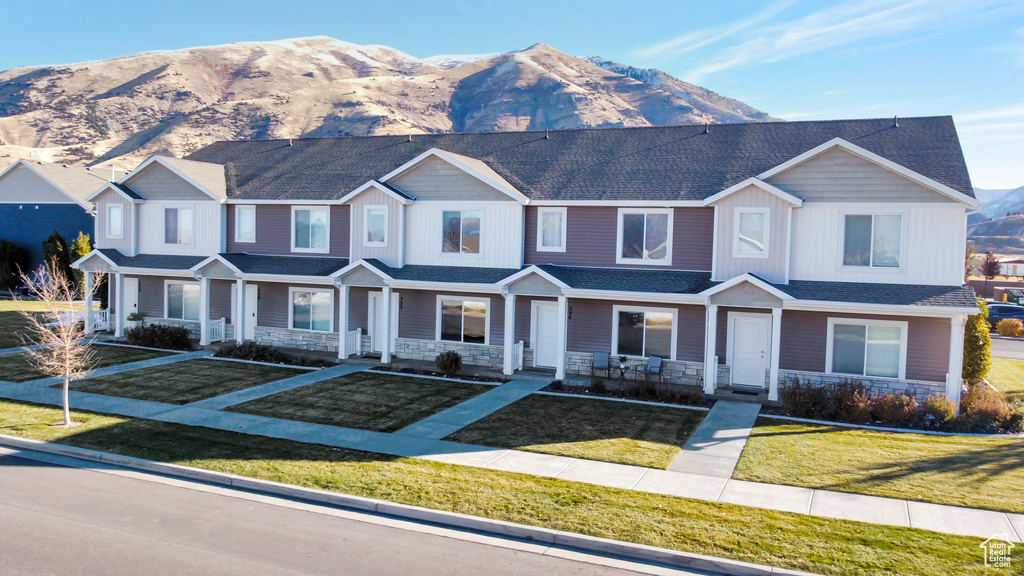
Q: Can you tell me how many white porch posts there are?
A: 11